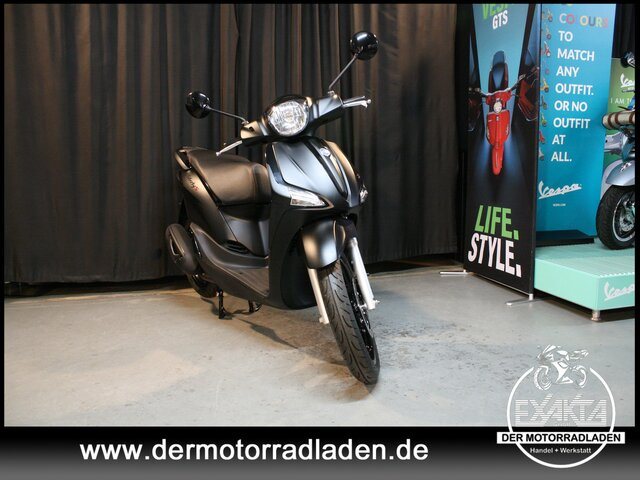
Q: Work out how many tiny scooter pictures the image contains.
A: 9